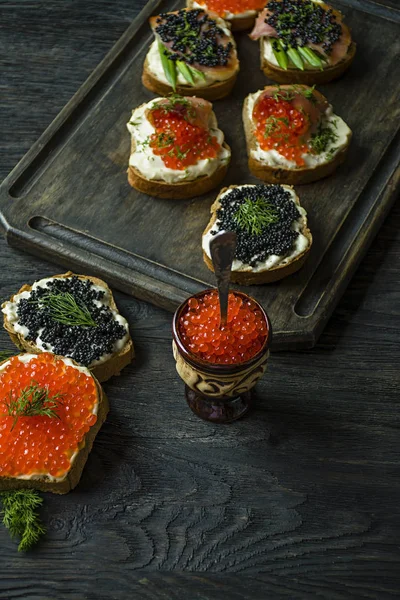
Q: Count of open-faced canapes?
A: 8